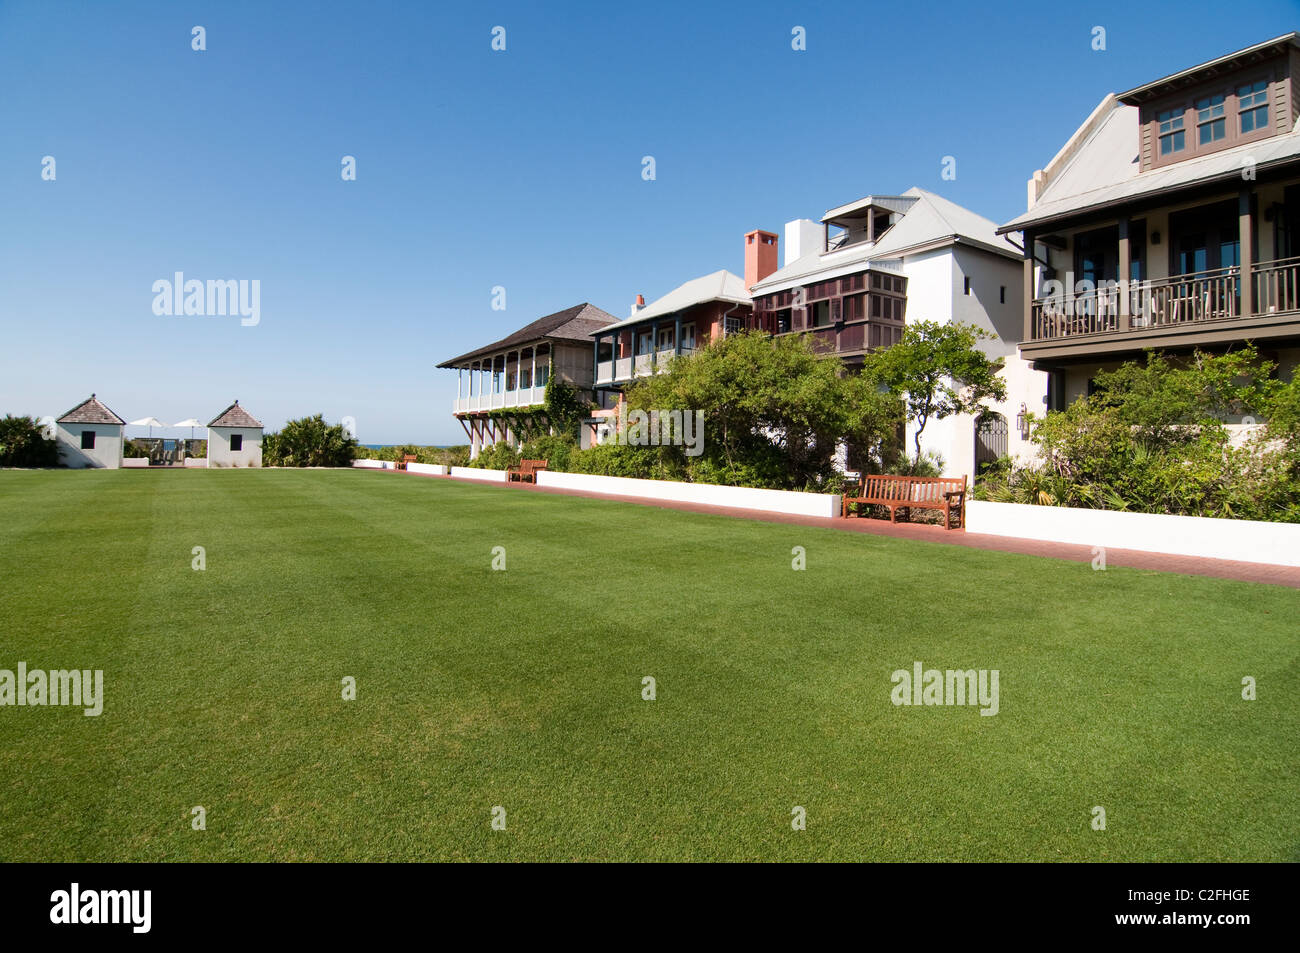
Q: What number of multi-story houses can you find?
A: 4